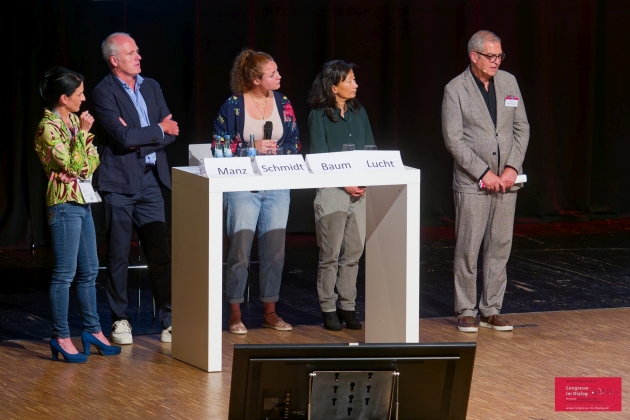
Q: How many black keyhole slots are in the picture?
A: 9